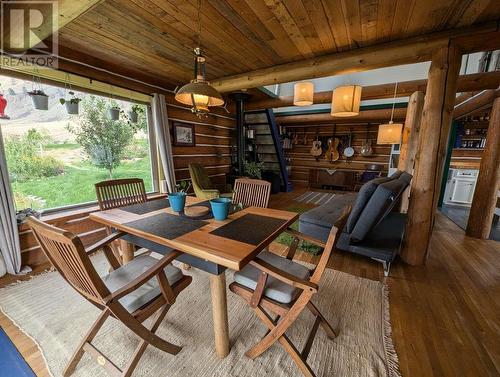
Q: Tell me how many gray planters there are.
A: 4